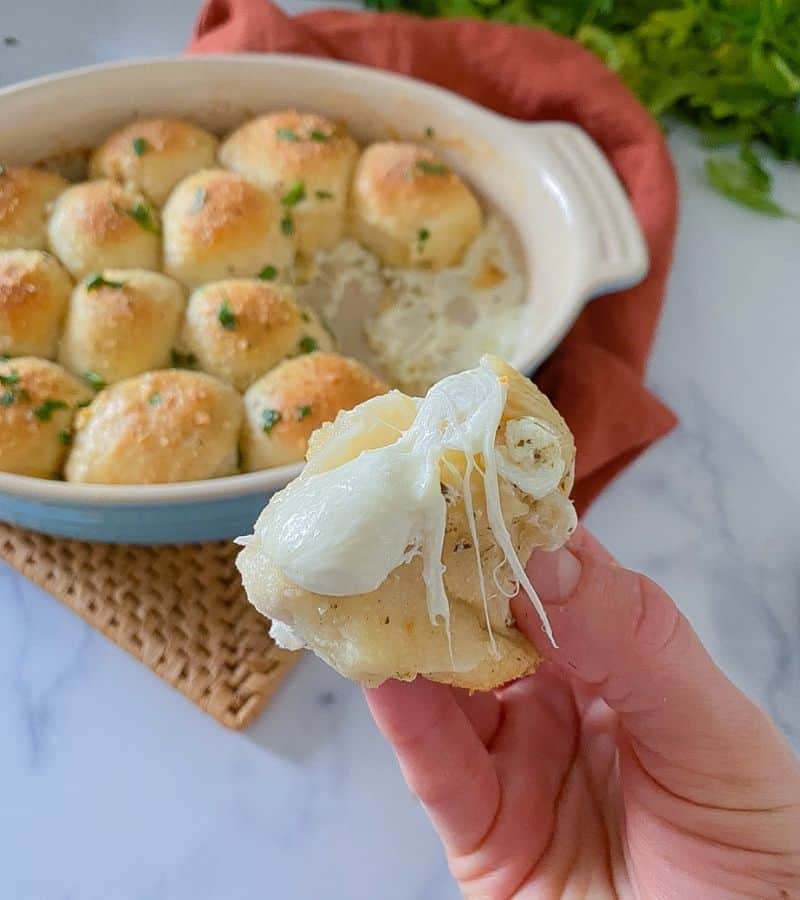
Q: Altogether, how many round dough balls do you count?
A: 12